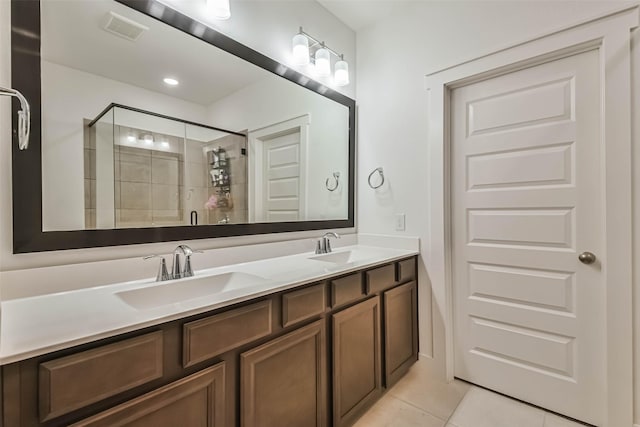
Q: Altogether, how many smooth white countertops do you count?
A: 1